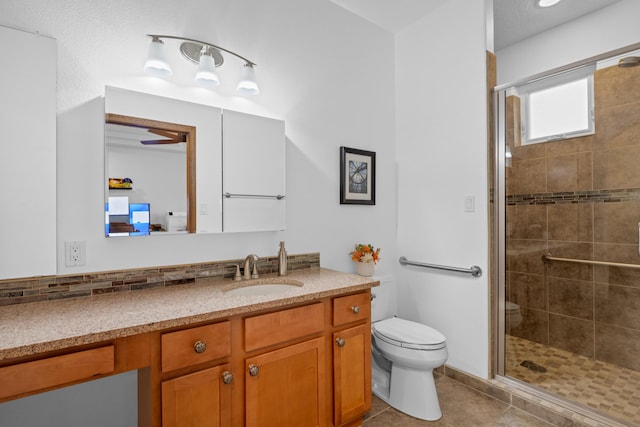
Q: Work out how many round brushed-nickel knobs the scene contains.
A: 5